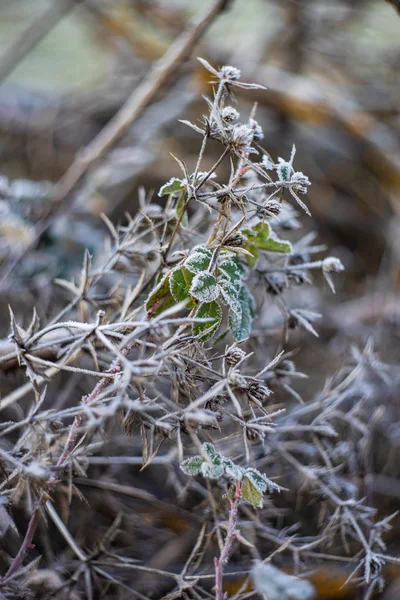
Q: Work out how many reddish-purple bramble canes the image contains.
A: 2